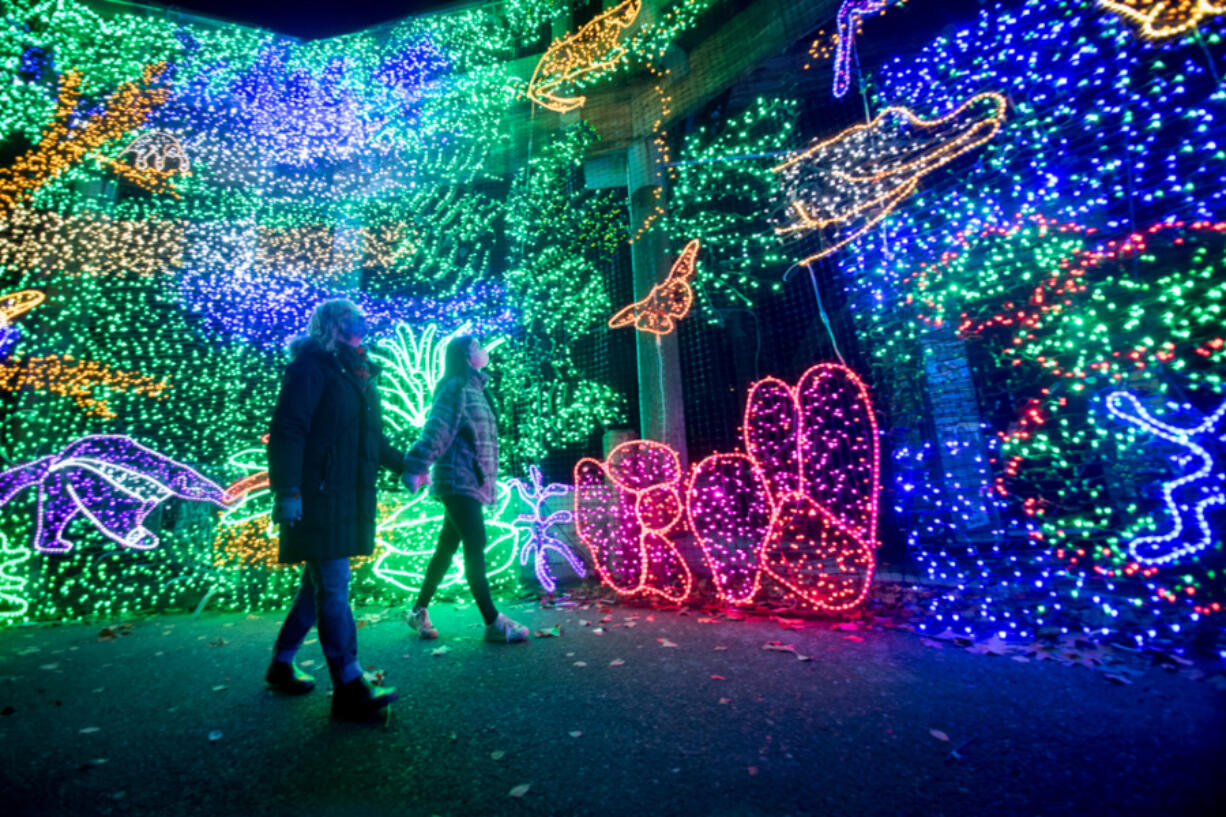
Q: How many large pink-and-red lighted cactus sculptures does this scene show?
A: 2